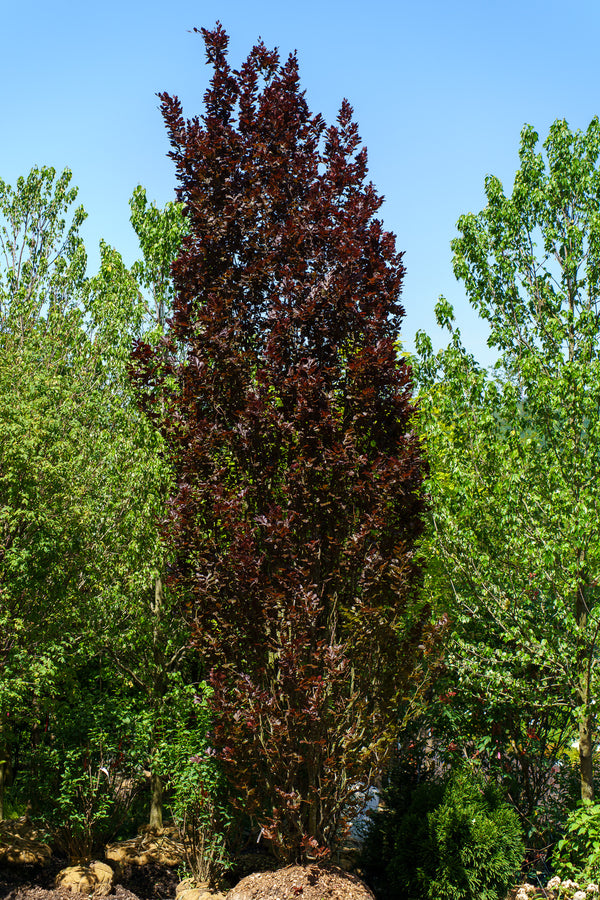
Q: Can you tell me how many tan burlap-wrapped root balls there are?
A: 4